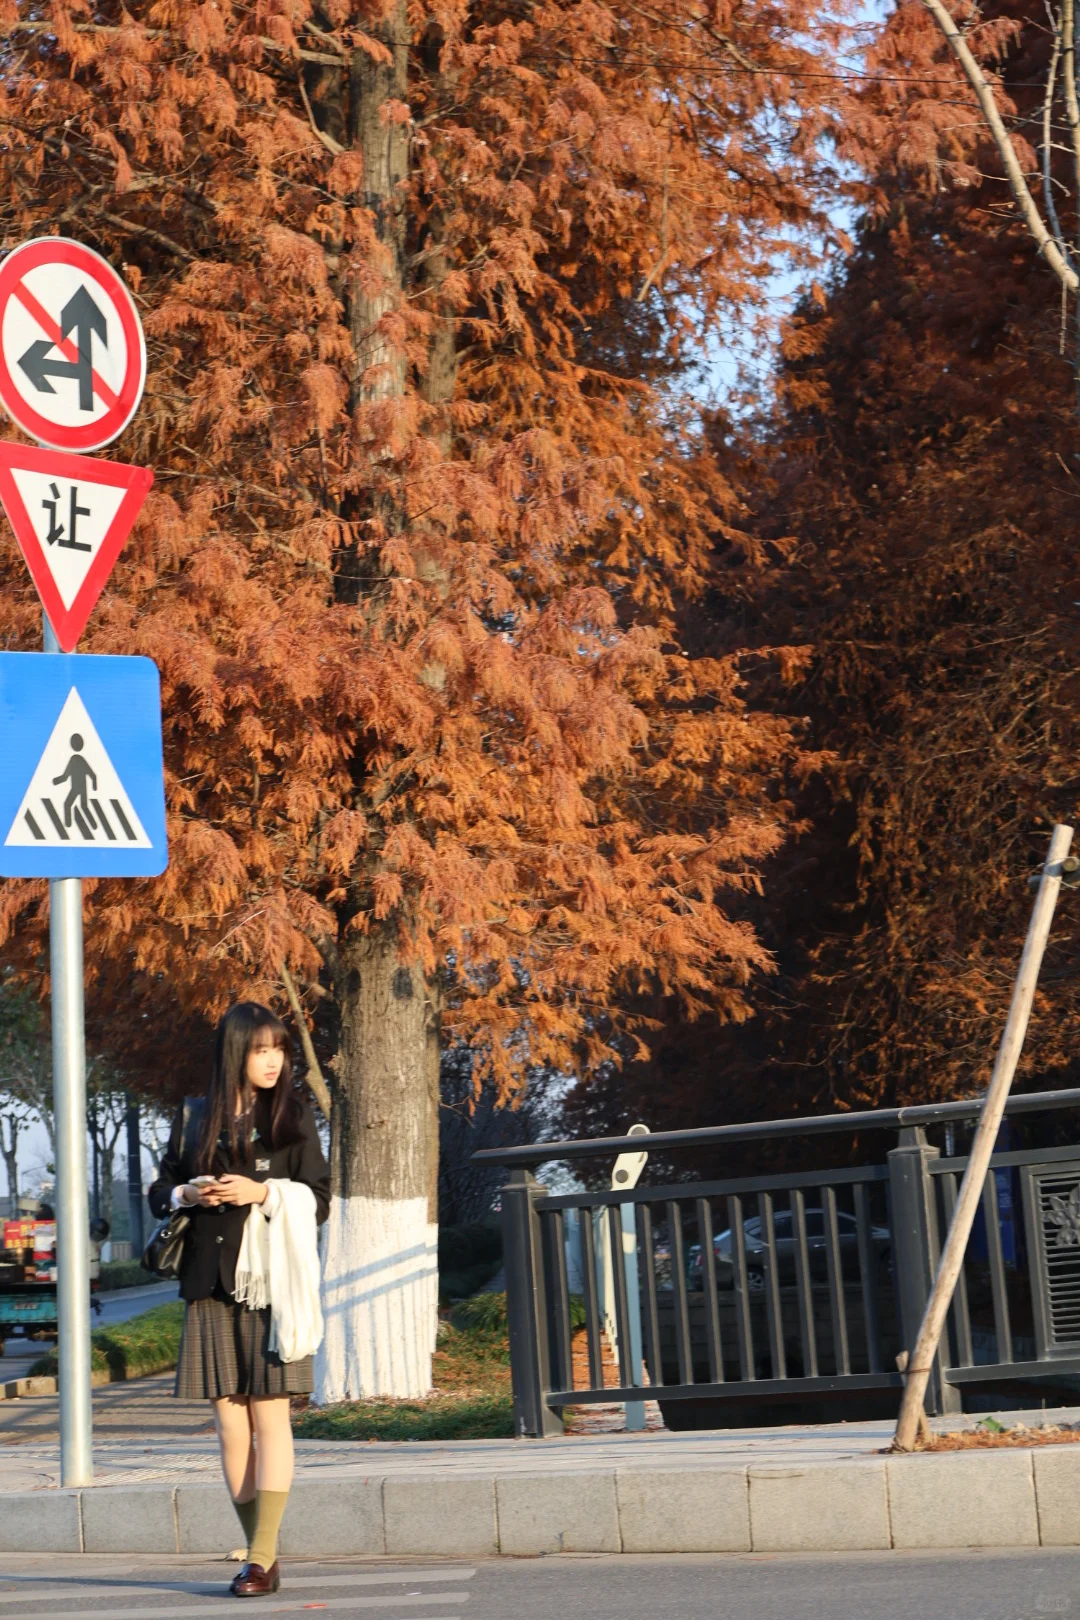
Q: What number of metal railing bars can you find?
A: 13